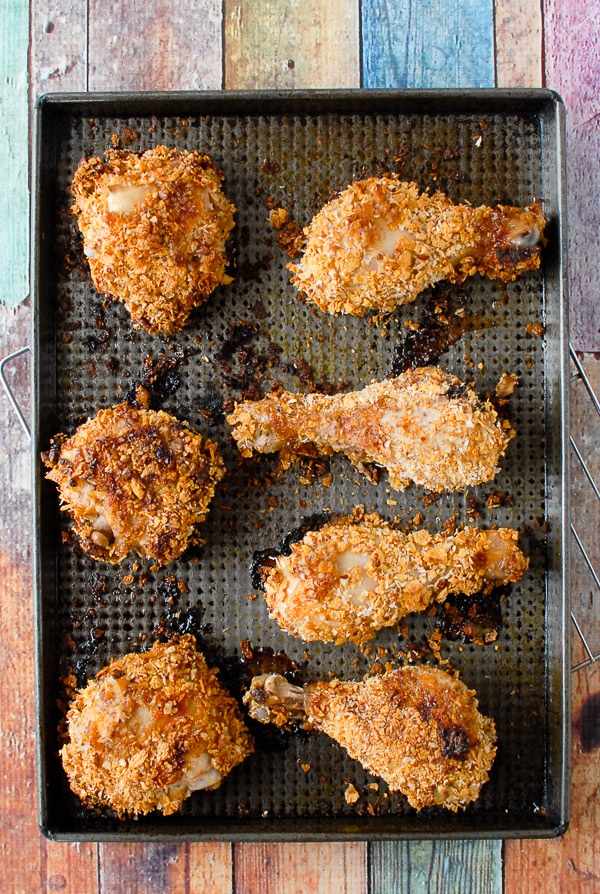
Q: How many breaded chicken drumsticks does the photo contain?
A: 4